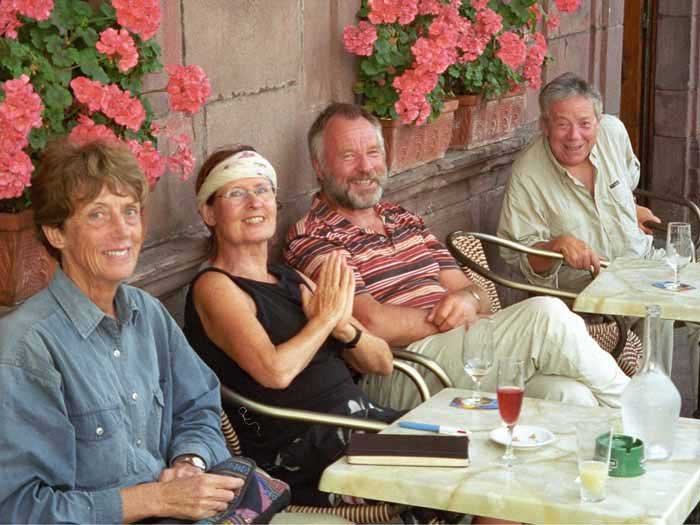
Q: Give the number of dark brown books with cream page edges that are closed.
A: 1